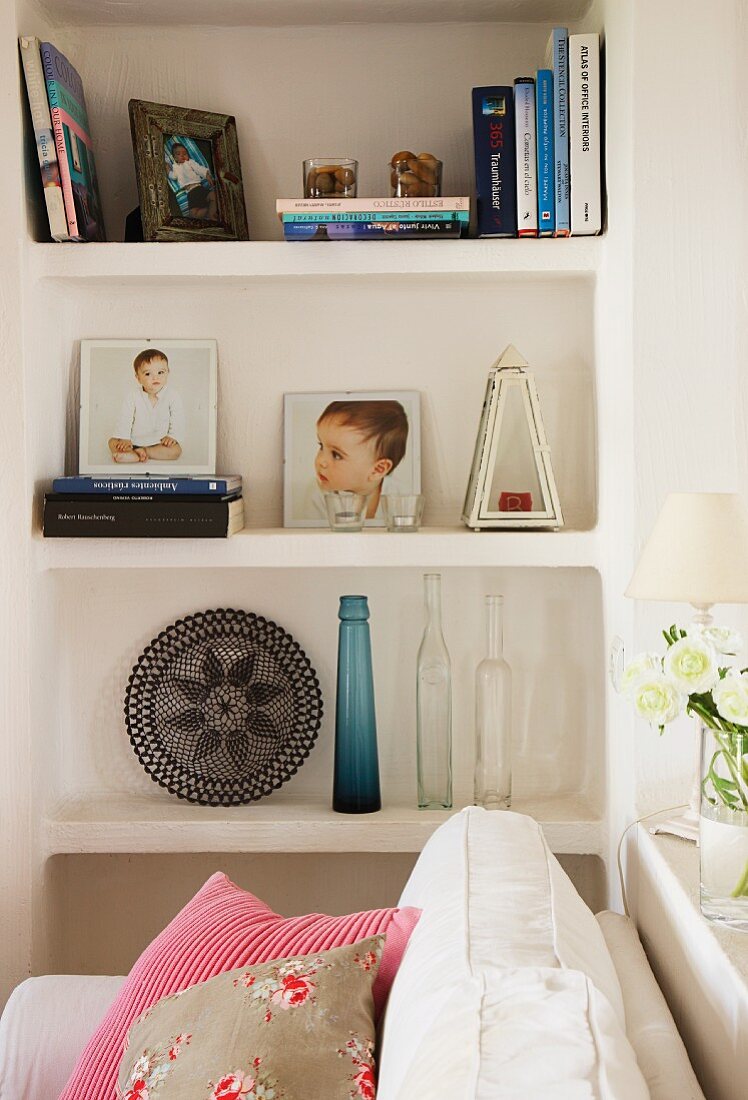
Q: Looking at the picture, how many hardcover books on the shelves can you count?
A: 13